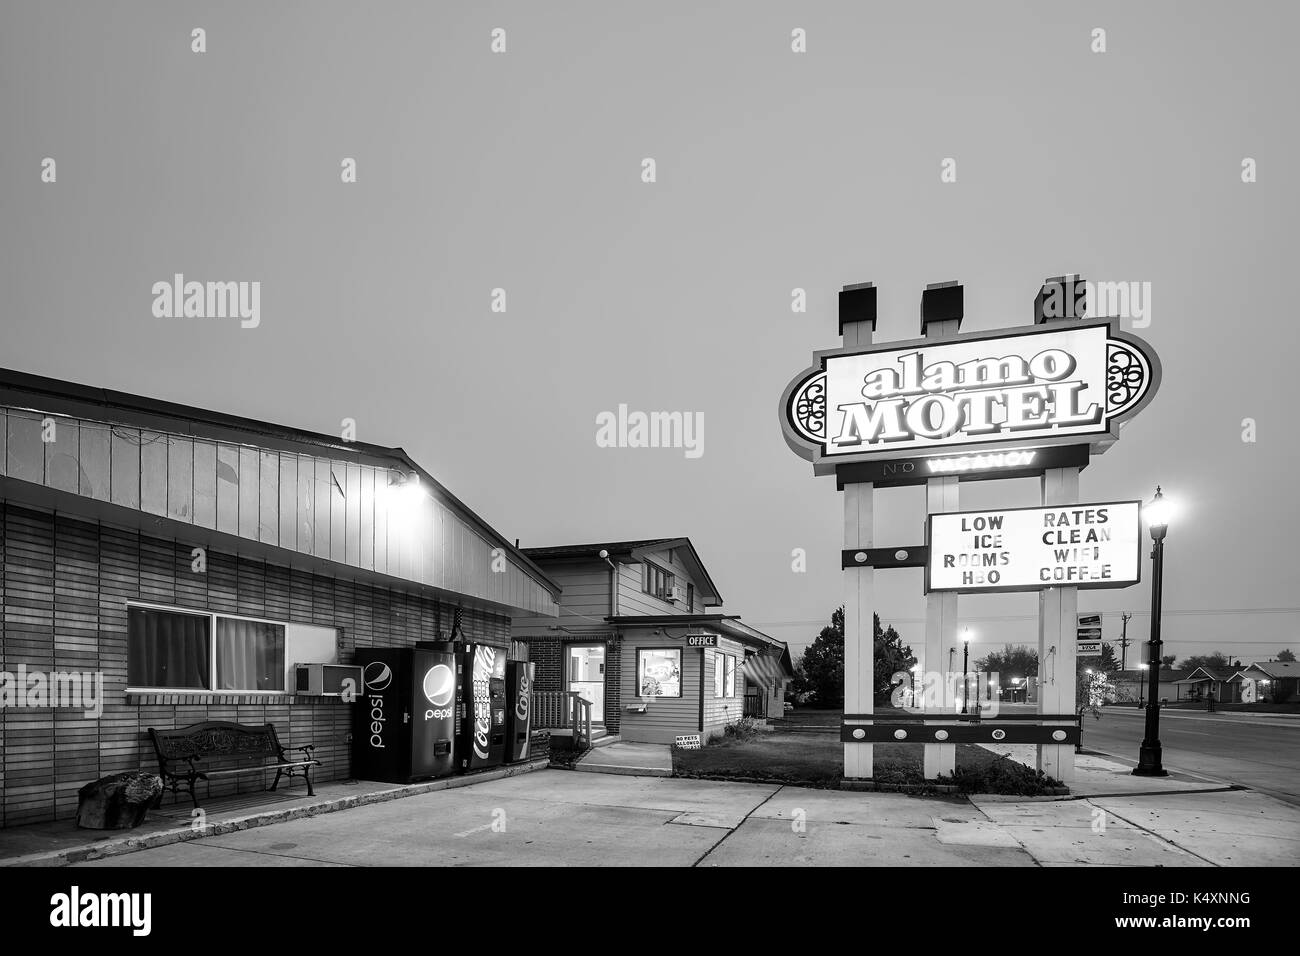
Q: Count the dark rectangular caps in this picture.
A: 3